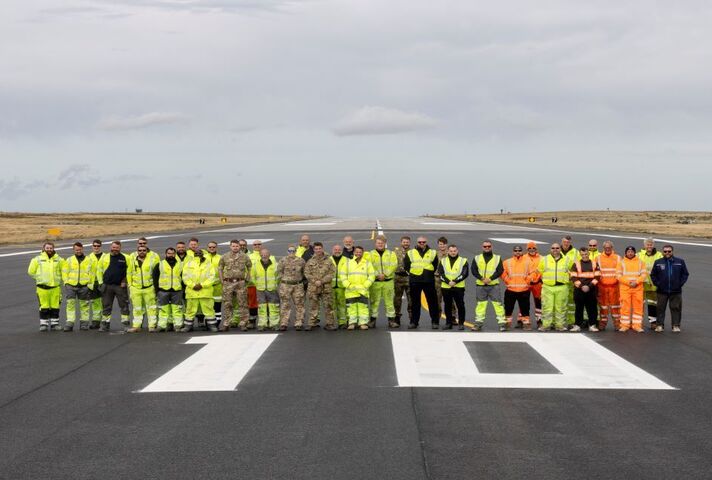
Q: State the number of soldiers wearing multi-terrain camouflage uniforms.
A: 5